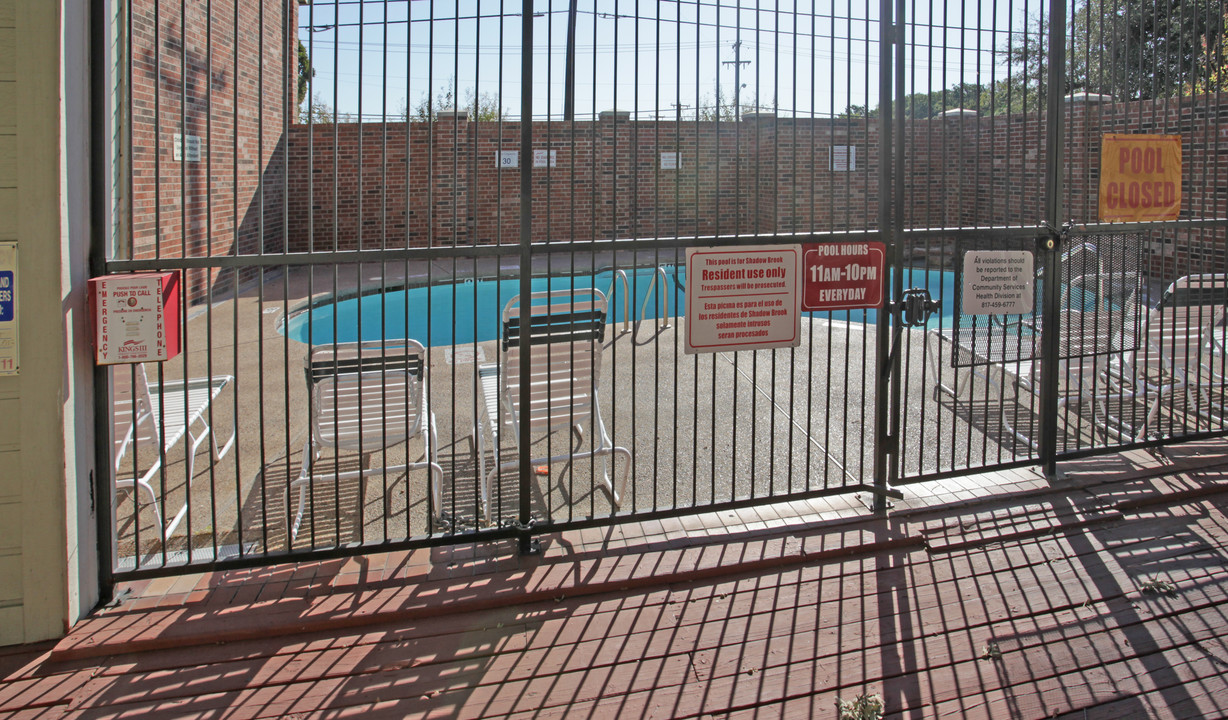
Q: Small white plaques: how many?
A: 5